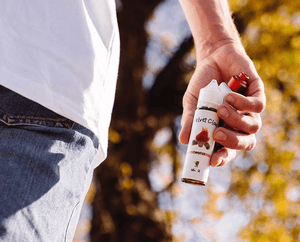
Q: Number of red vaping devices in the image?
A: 1